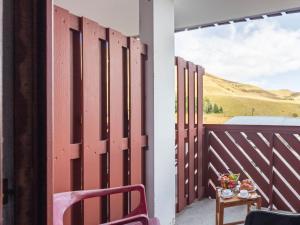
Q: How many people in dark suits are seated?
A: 0